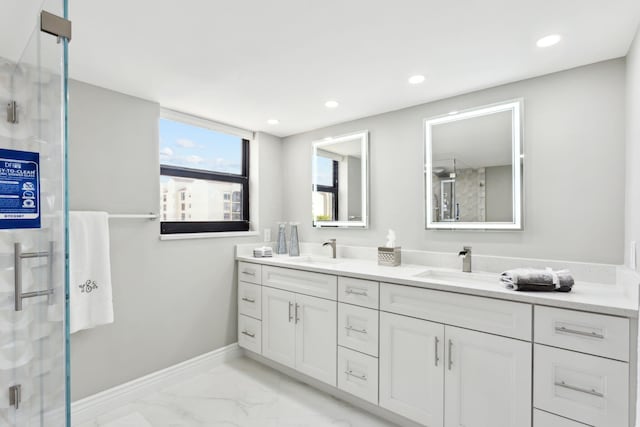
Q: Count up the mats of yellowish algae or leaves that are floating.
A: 0